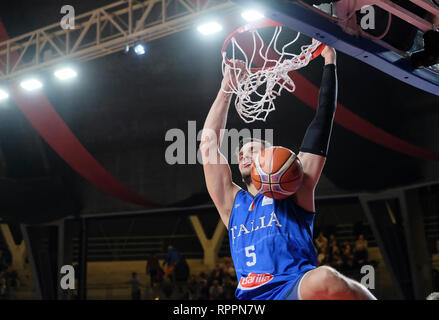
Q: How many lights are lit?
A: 6